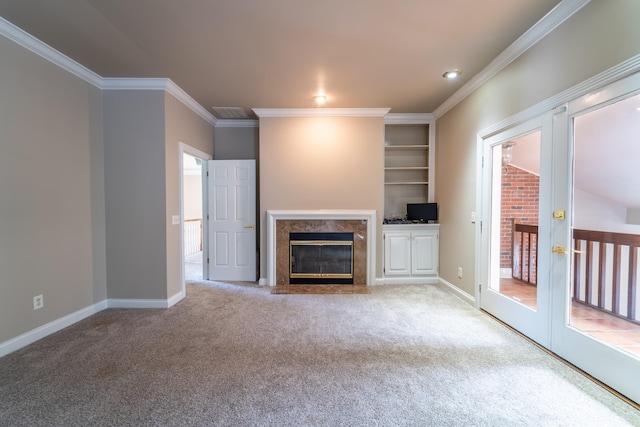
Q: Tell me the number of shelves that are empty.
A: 3